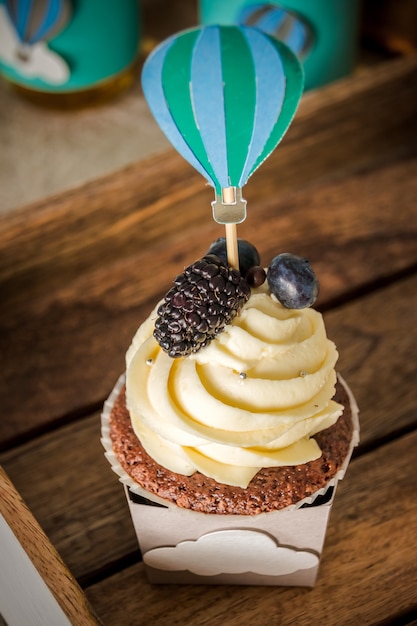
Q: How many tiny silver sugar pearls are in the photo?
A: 3